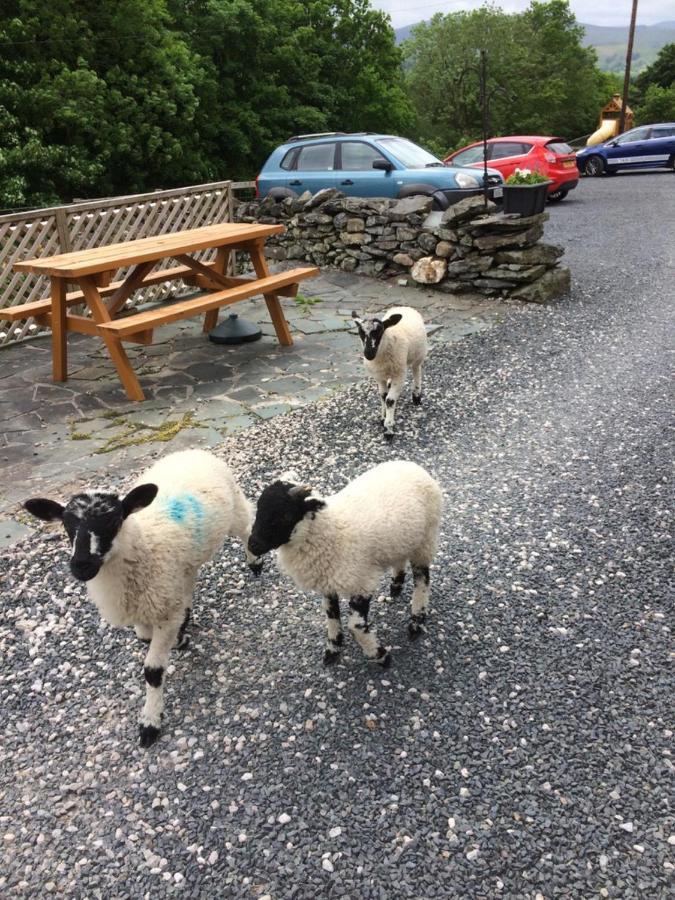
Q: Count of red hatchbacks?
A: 1